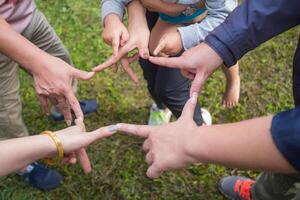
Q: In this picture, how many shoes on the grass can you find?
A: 5